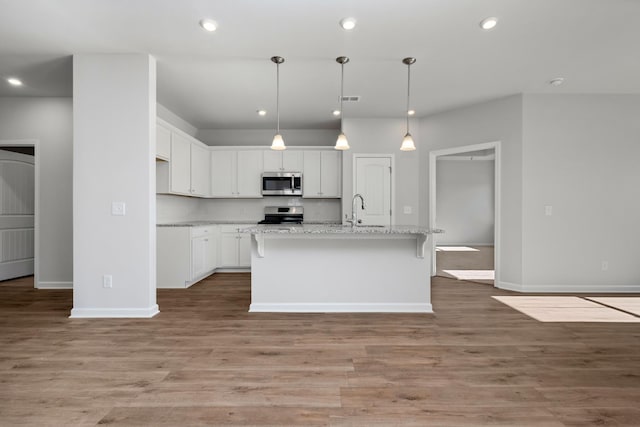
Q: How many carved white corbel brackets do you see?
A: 2